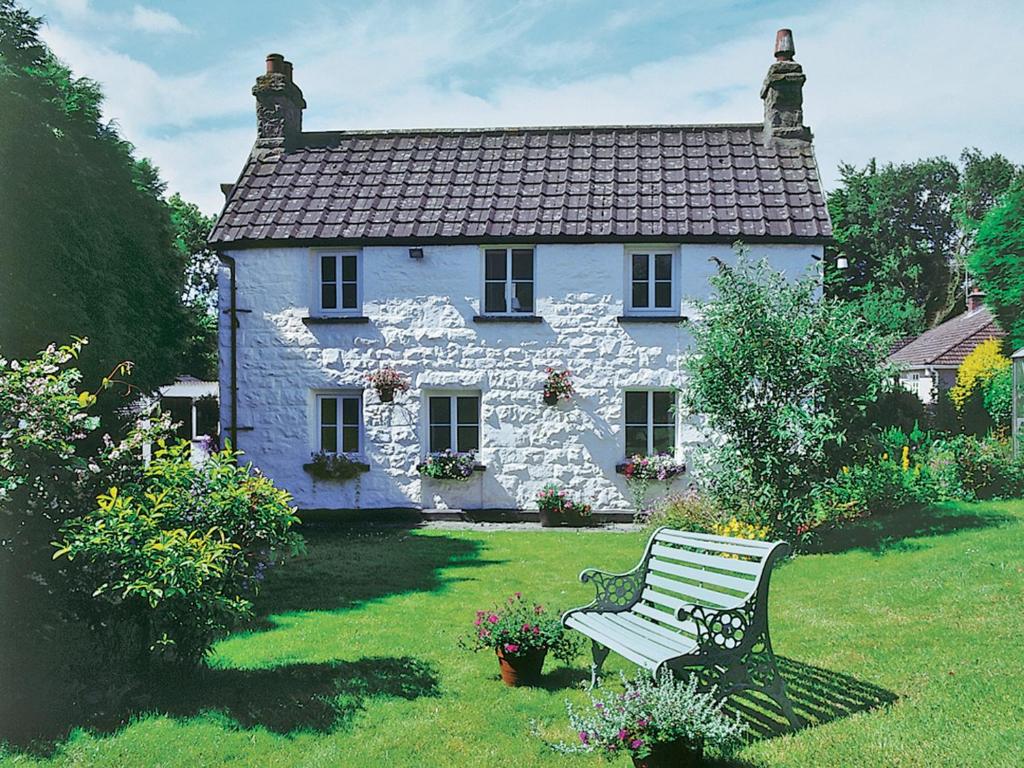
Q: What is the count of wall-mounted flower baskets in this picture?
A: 2